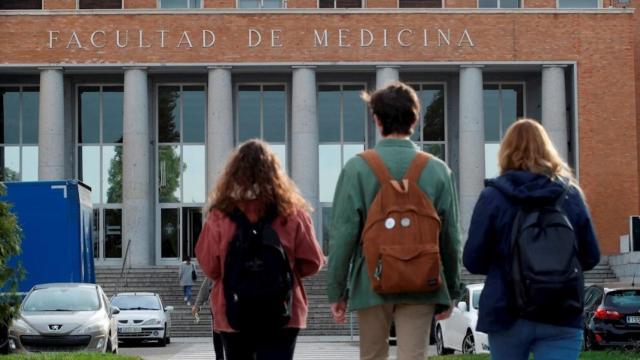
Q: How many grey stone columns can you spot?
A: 7